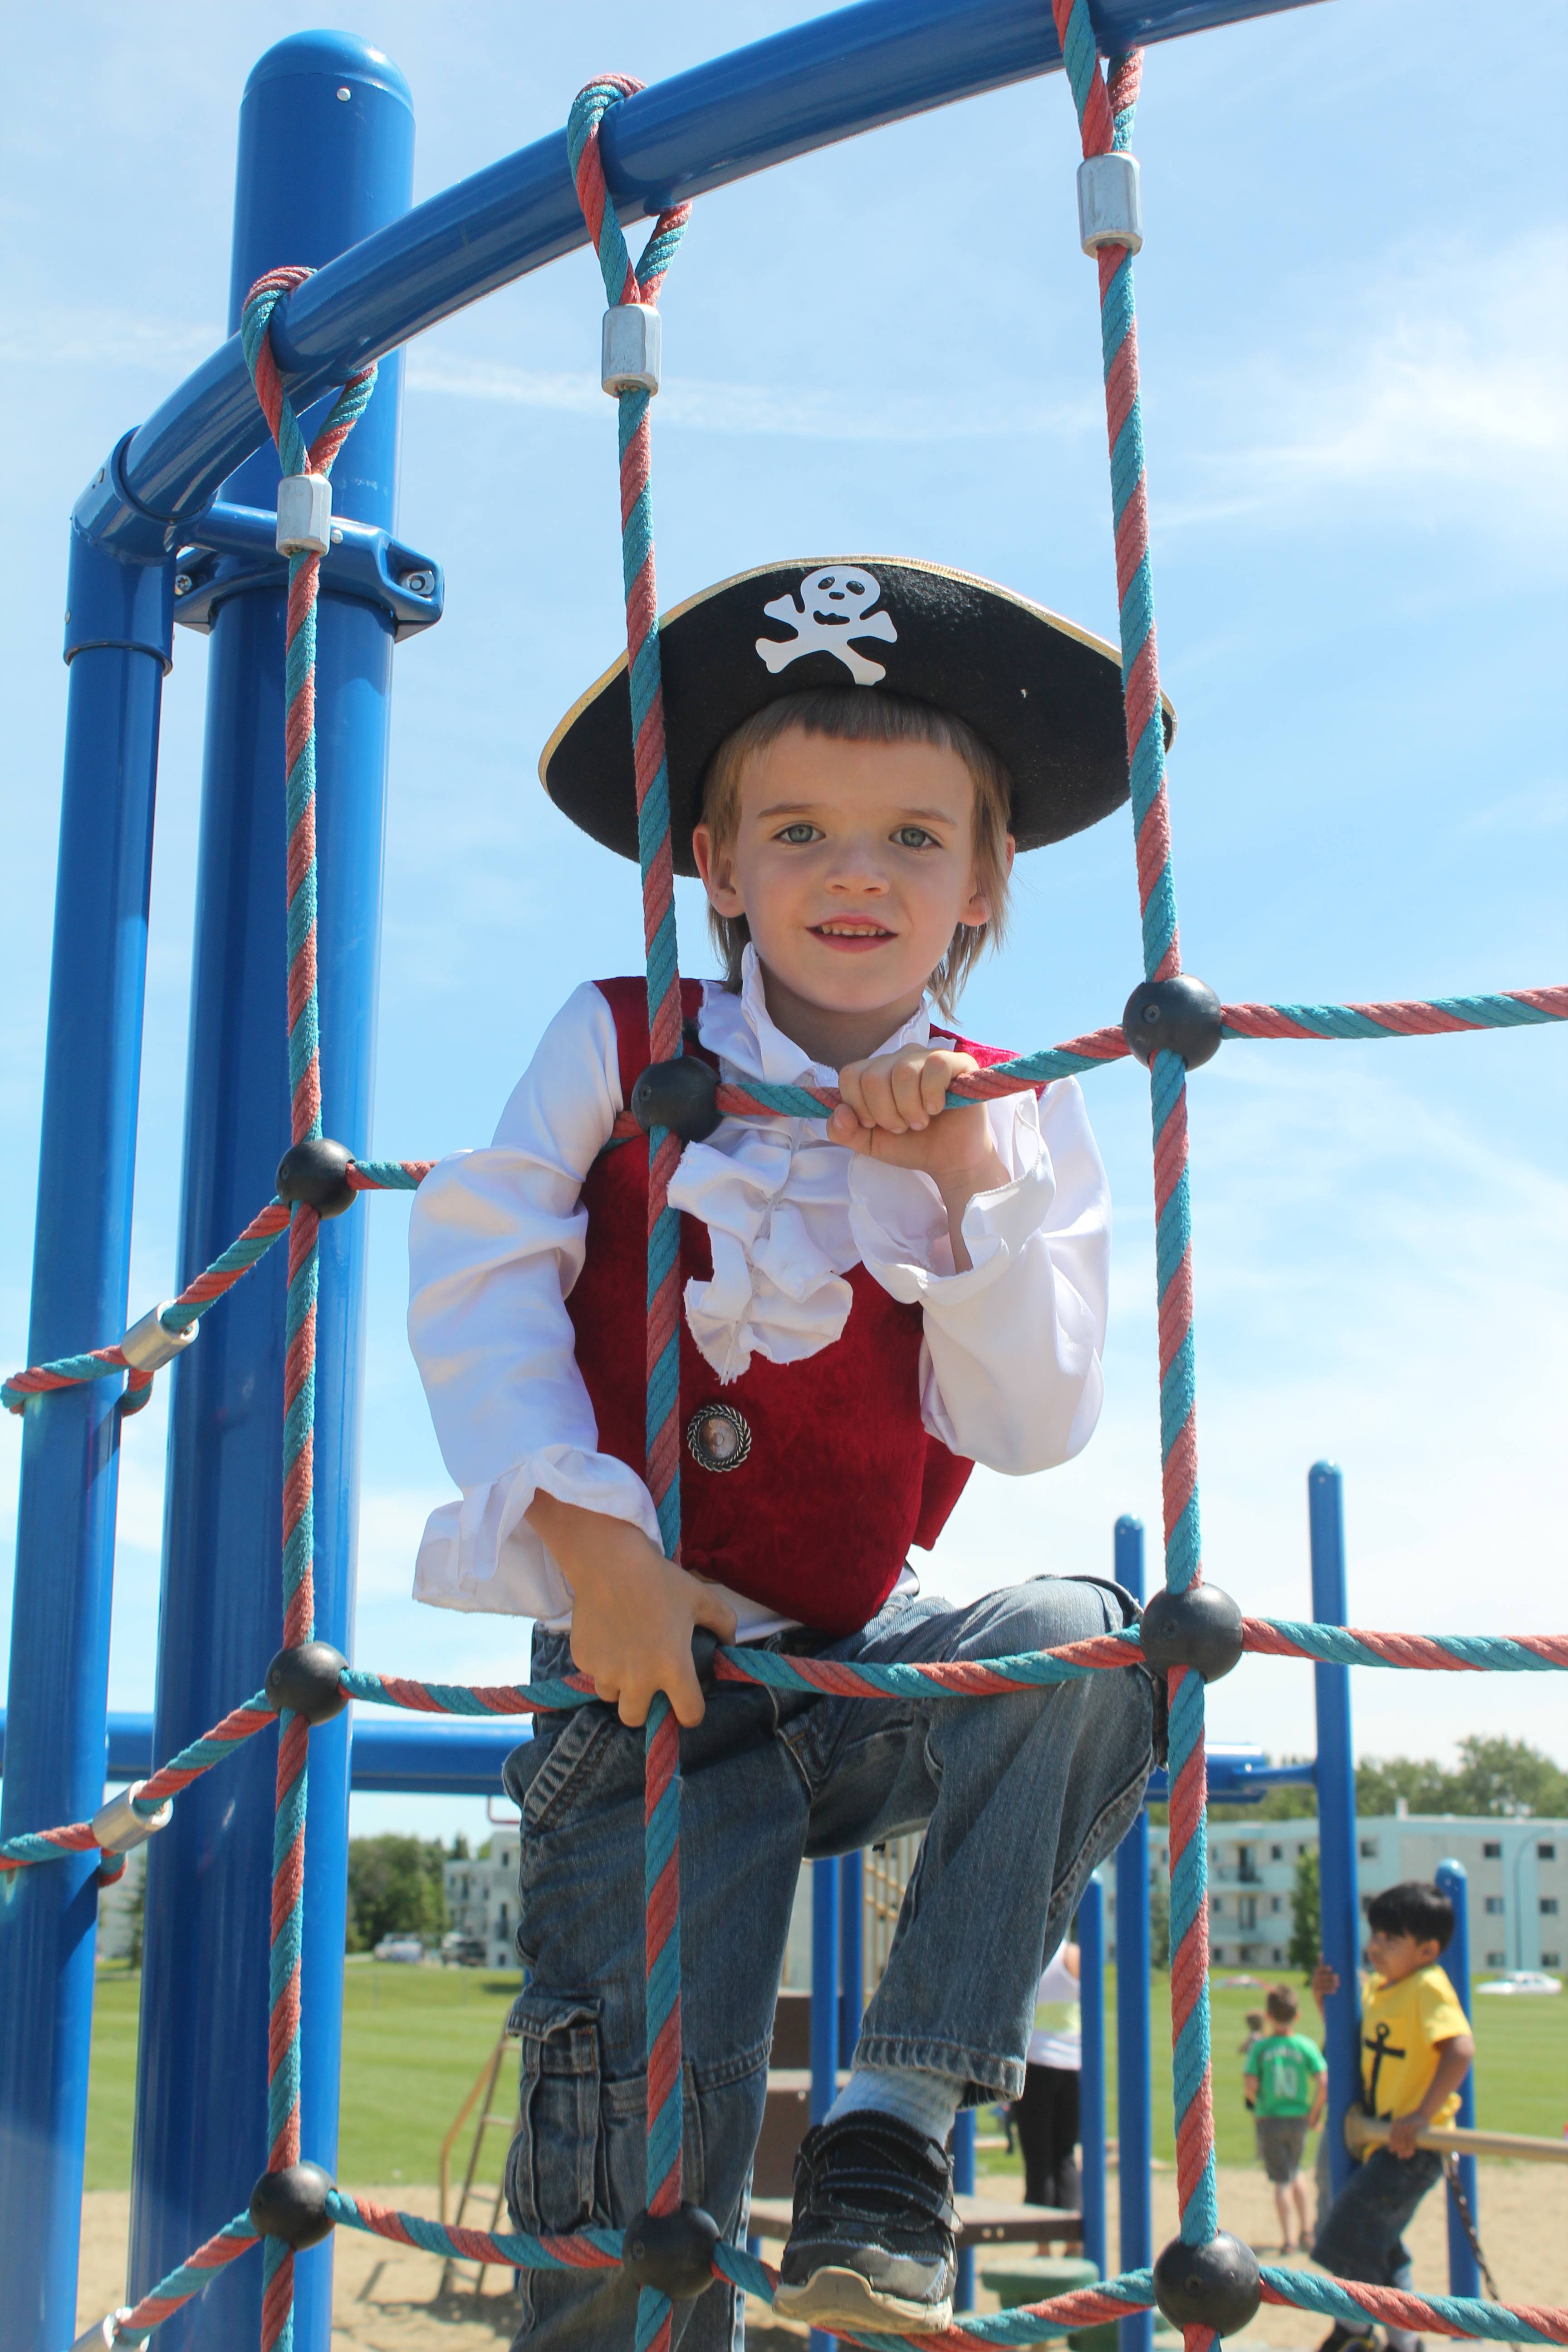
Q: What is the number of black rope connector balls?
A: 9